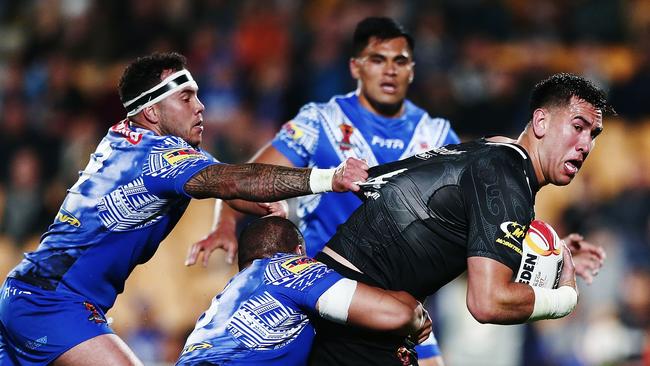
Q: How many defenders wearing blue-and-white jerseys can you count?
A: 3